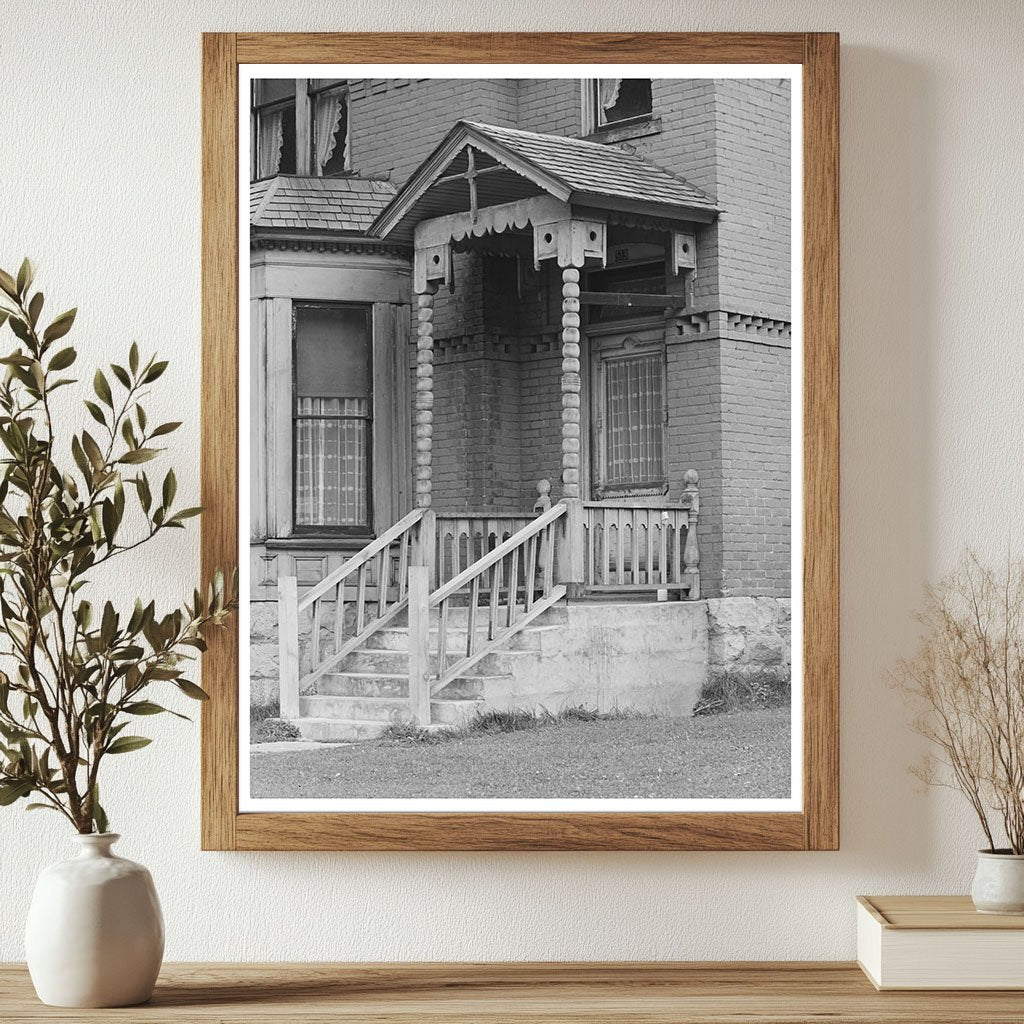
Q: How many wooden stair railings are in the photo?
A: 2